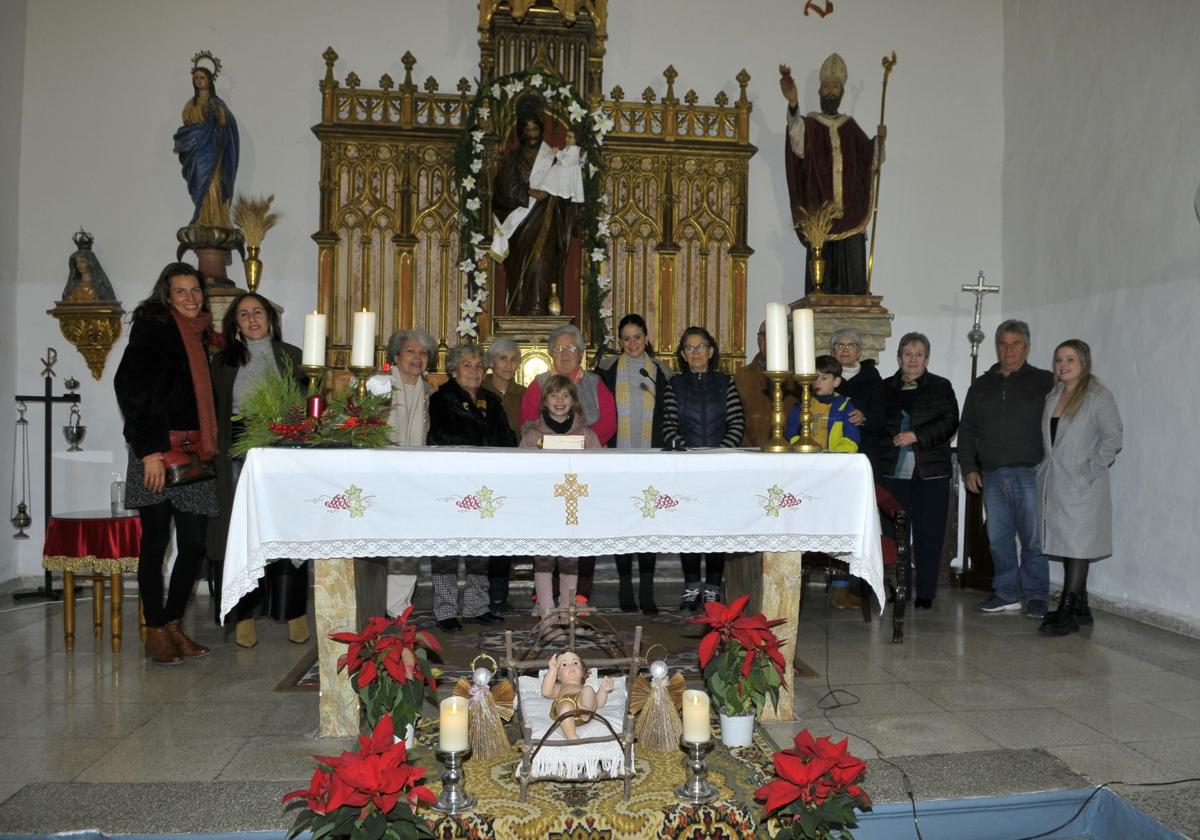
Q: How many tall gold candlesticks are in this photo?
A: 4